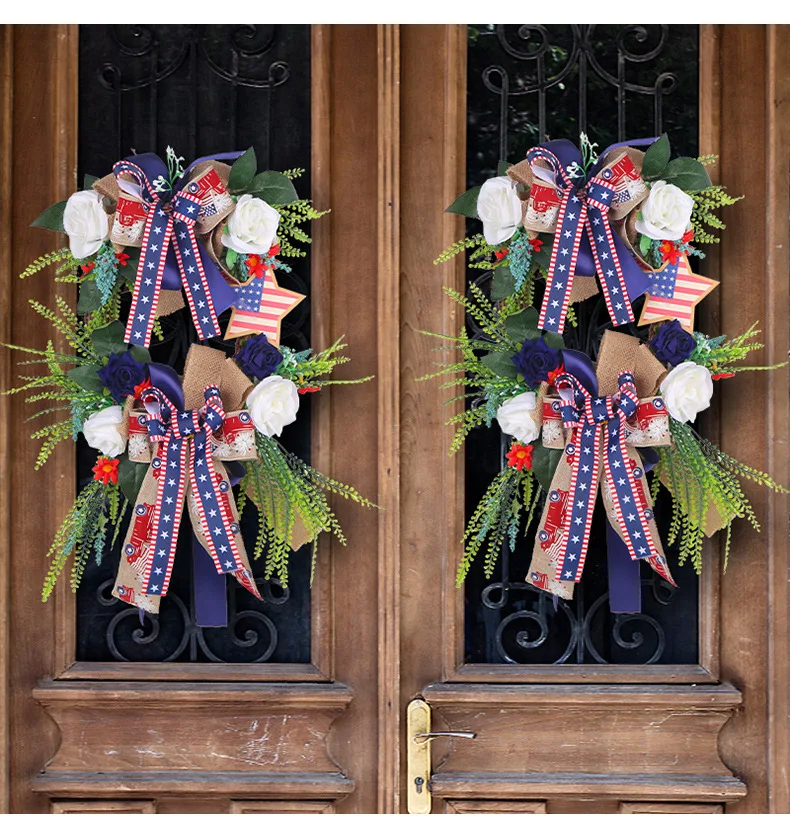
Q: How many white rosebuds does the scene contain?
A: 8